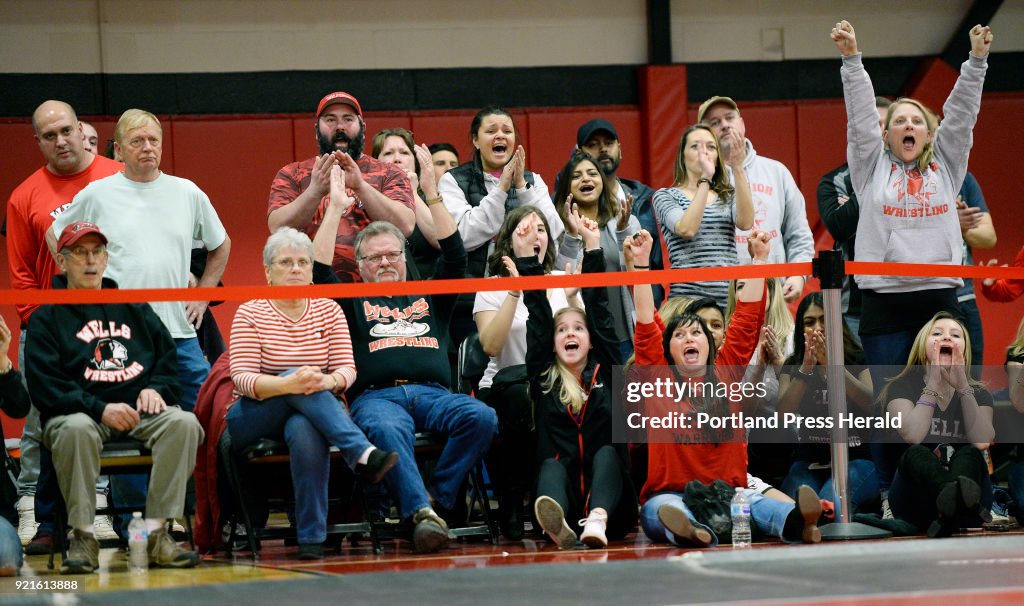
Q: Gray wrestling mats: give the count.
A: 1